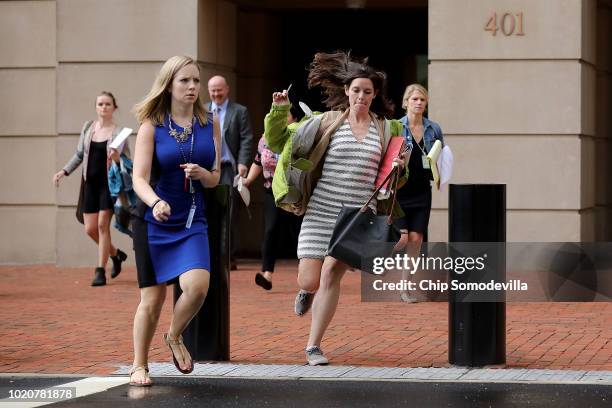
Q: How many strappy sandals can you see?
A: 2